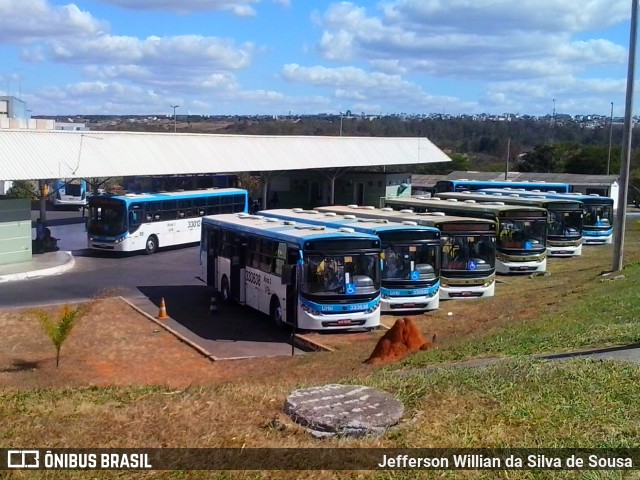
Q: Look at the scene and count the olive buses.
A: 3